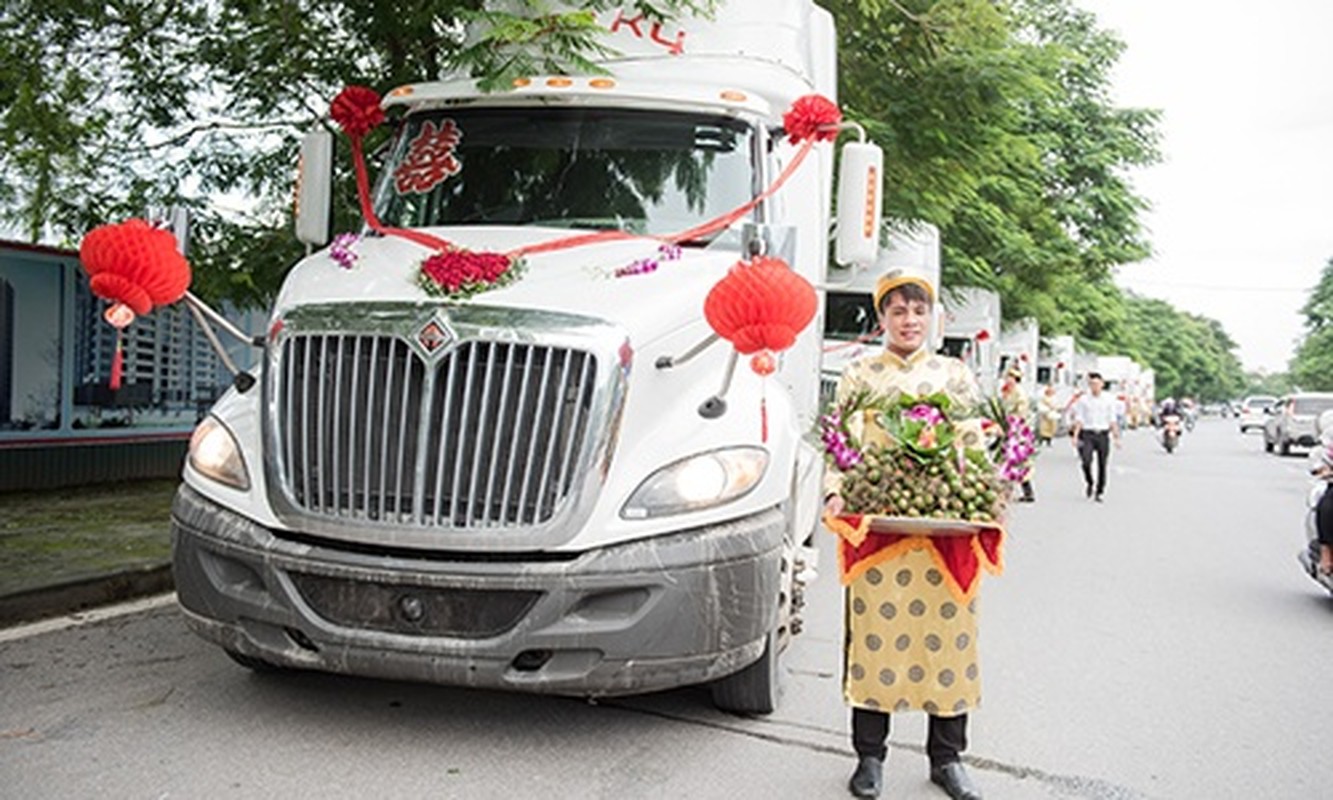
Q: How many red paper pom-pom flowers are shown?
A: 2